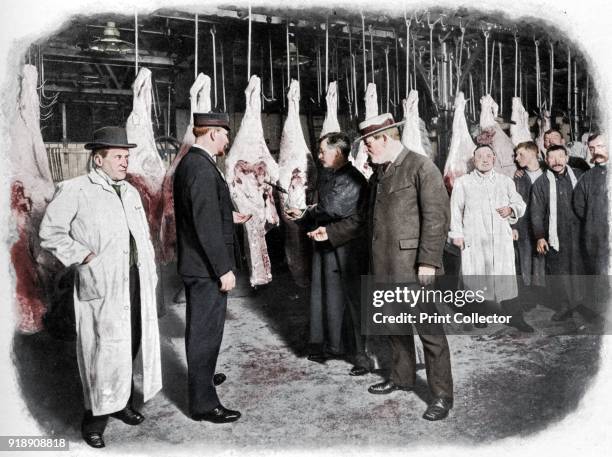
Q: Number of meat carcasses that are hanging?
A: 11